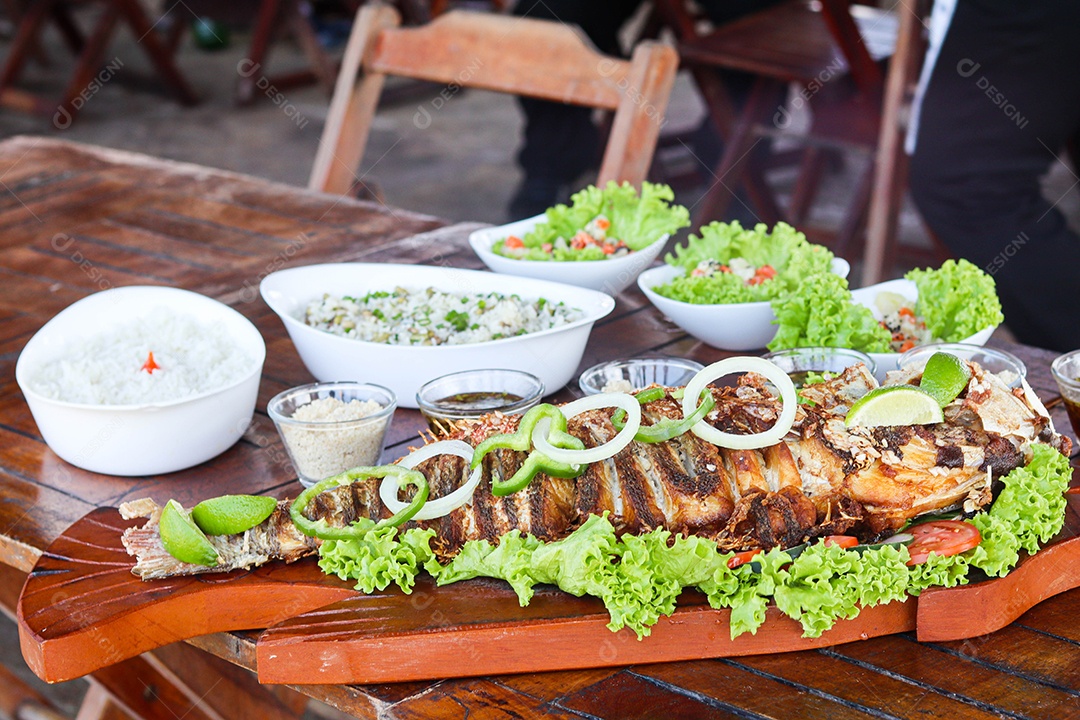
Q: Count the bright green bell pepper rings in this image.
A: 3